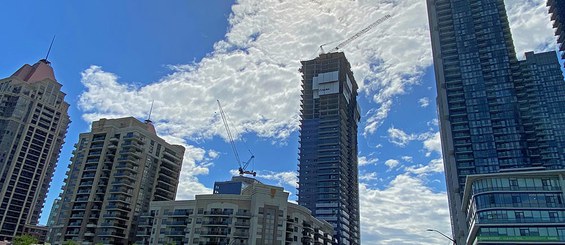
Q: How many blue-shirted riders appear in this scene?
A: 0